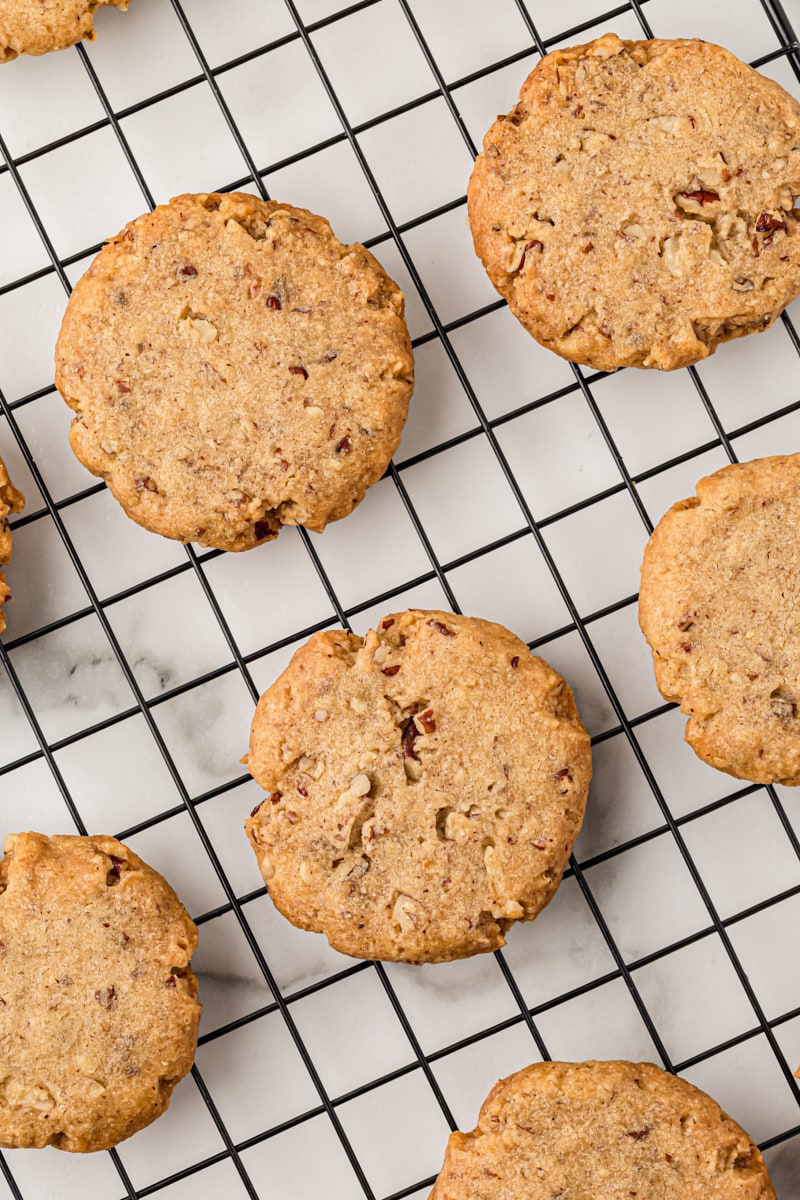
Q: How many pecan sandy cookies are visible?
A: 8